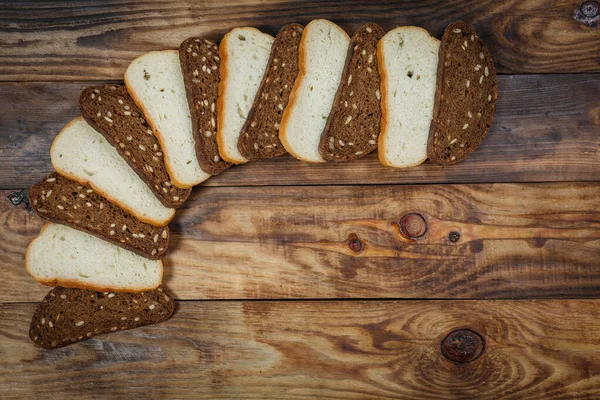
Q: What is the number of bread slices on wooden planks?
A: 13